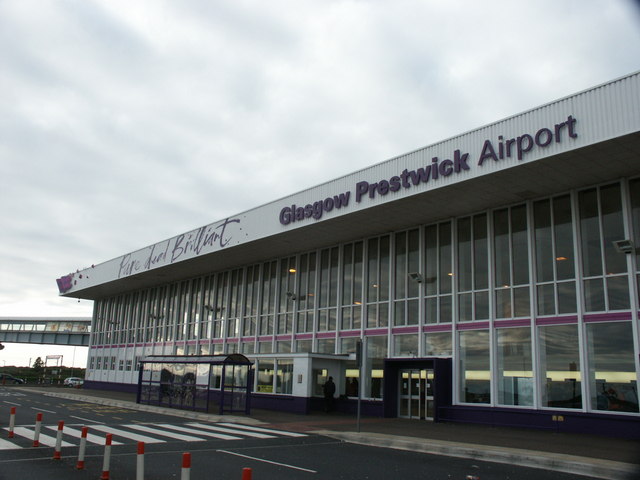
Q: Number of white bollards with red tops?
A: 8